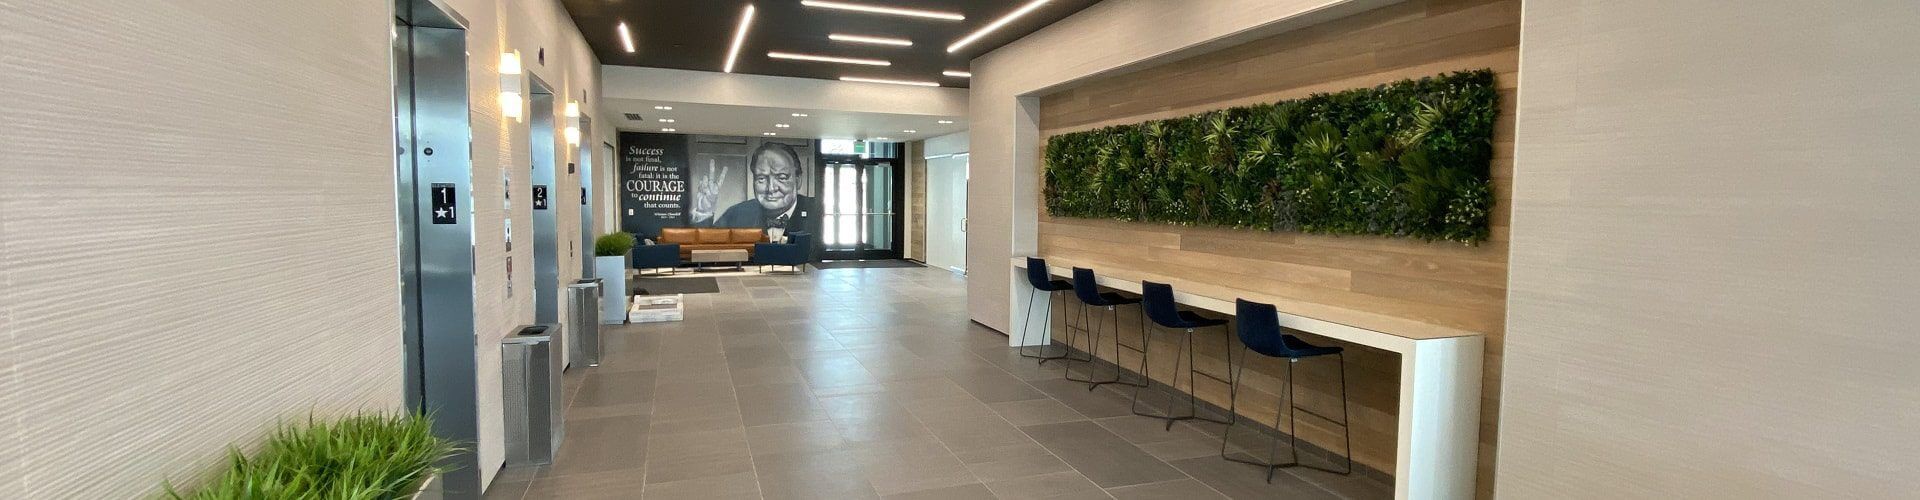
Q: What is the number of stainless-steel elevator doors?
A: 3